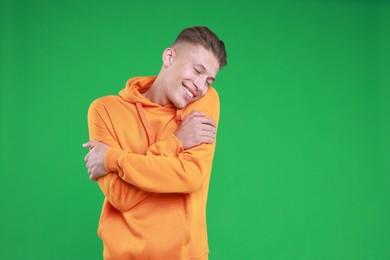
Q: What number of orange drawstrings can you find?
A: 2